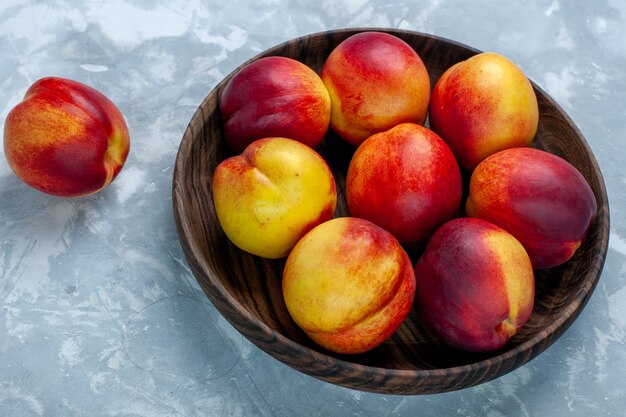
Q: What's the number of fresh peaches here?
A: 9